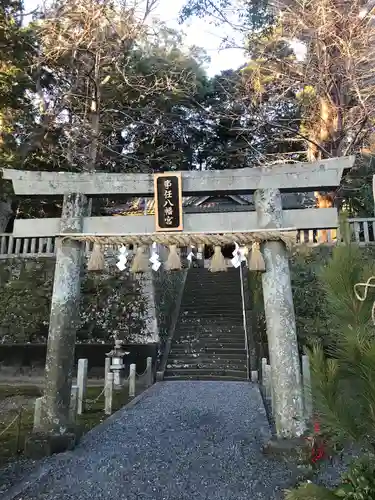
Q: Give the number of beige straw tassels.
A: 5